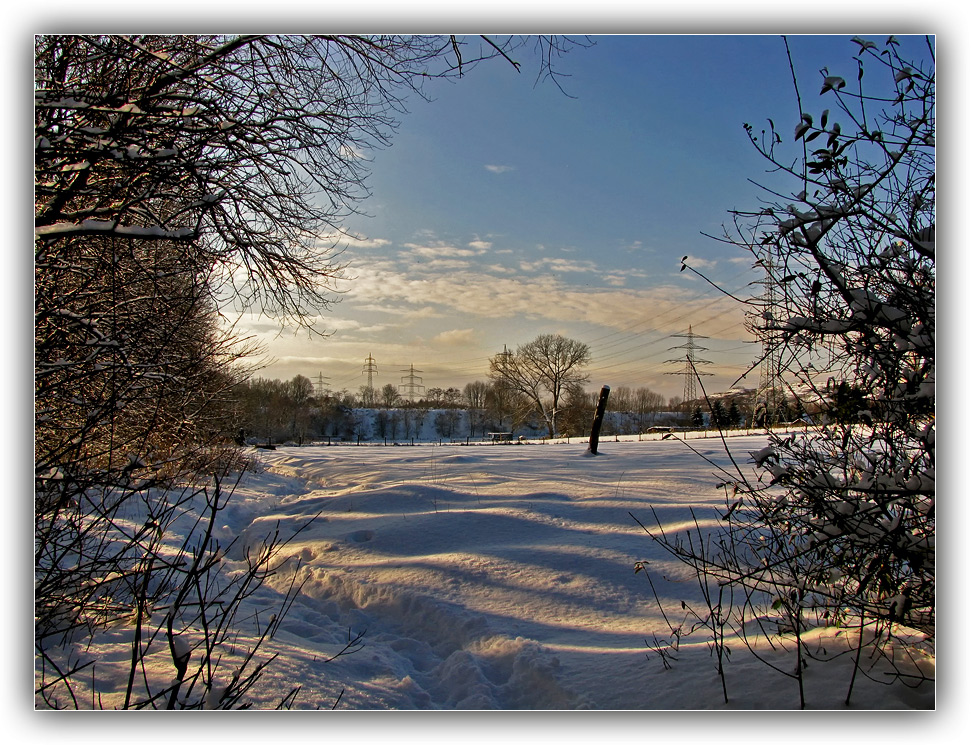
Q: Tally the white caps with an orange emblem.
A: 0